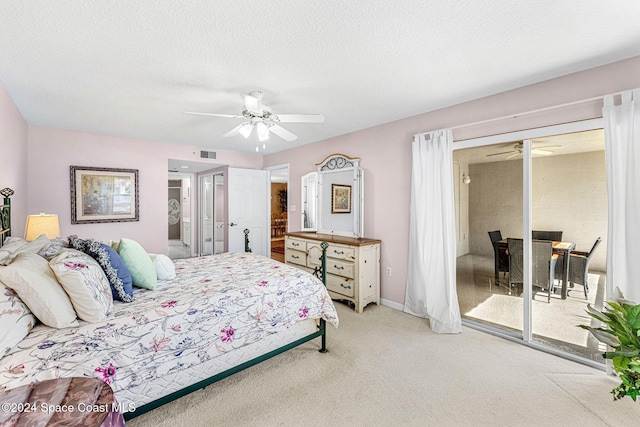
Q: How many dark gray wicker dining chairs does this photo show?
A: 4